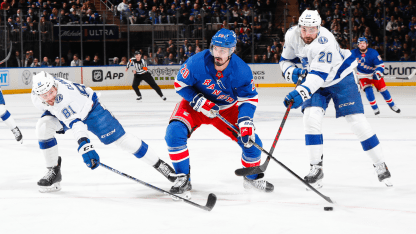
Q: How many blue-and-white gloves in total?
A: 3